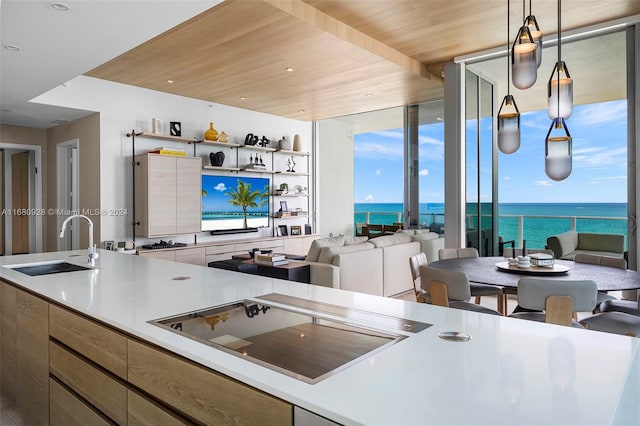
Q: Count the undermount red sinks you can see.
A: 0